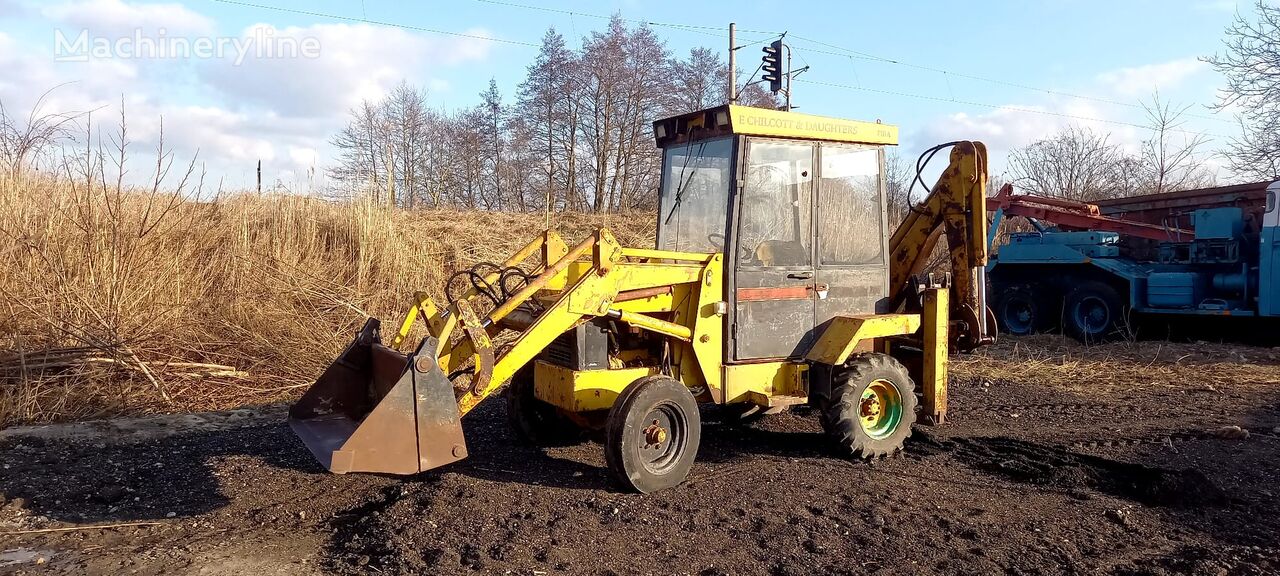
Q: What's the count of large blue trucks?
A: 1